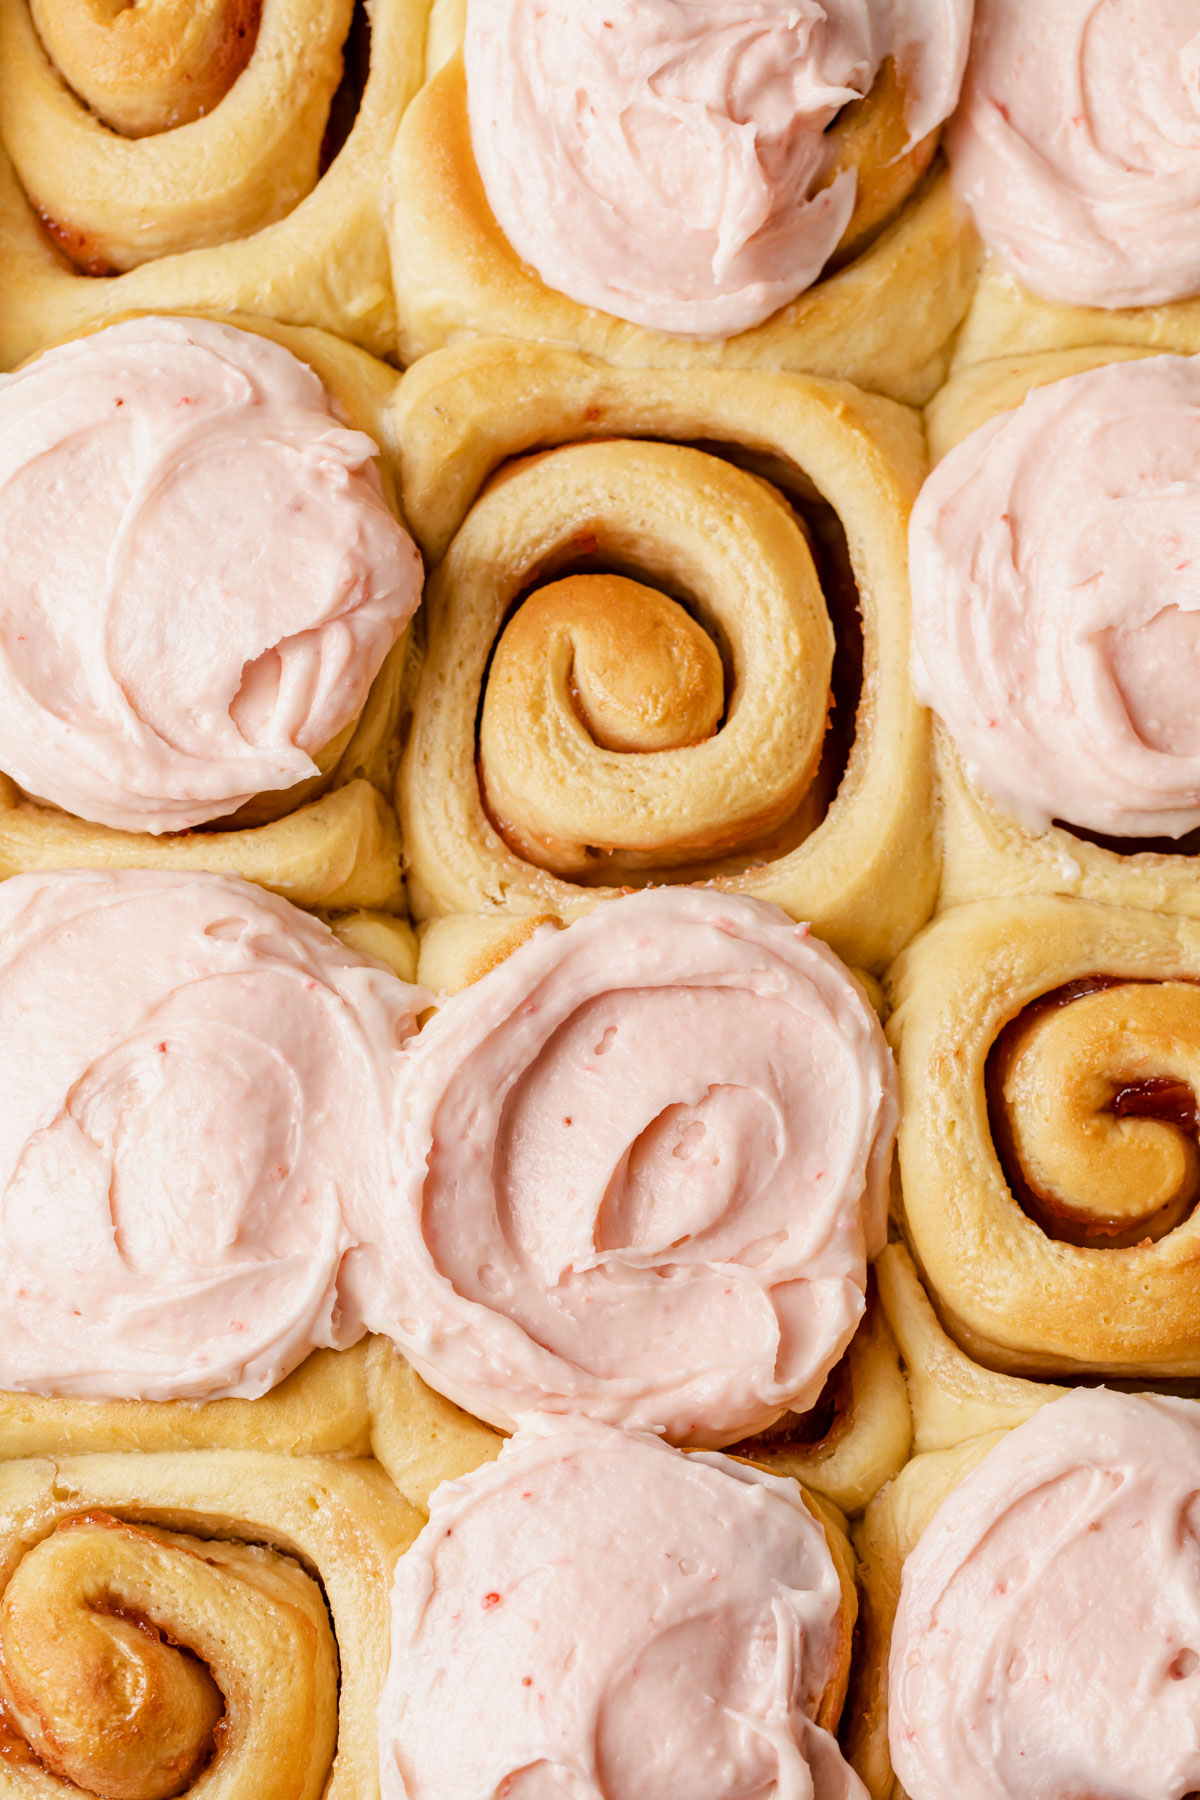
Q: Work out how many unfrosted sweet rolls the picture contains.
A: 4